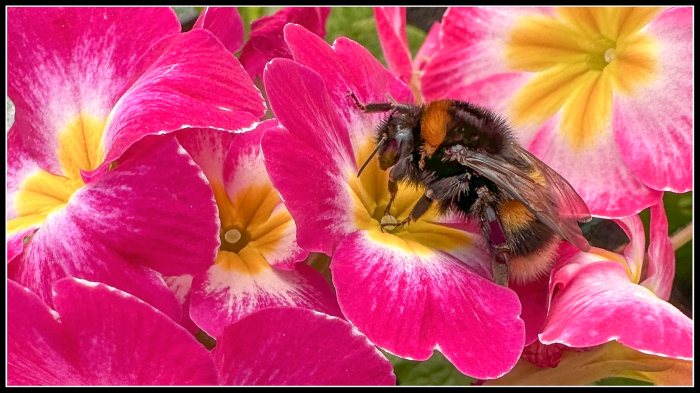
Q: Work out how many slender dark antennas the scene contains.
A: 2